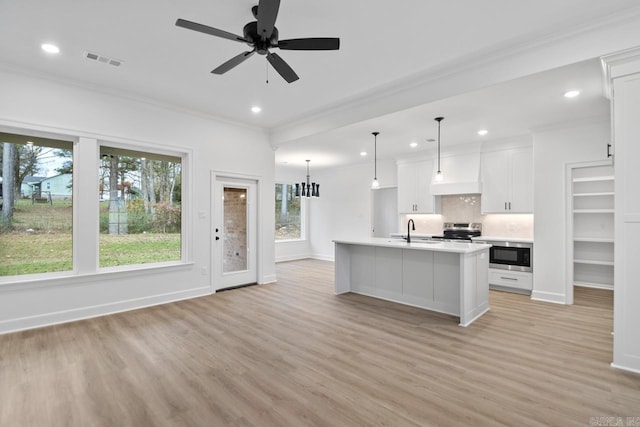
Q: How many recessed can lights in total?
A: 6